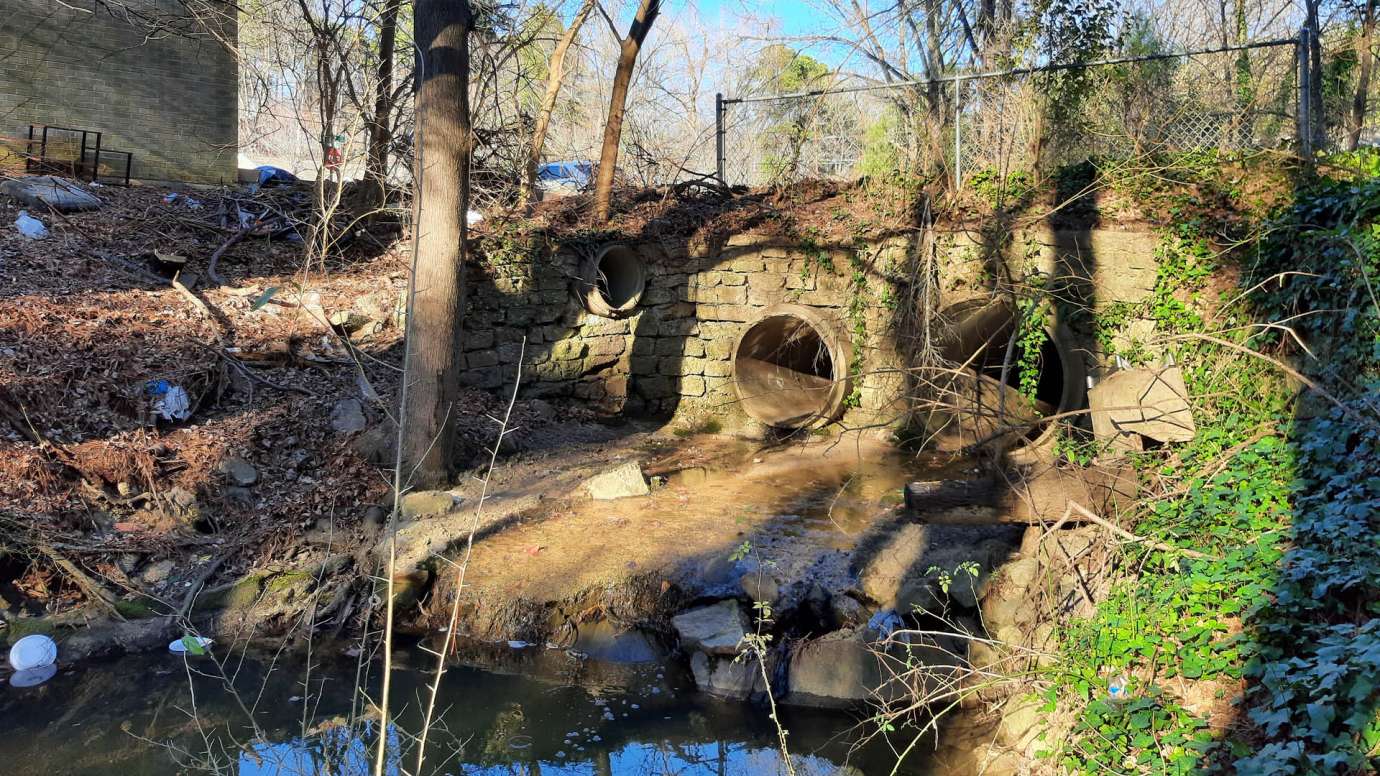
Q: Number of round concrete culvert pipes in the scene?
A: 3